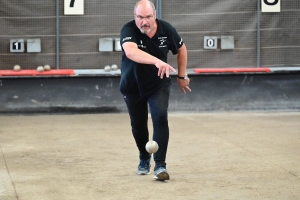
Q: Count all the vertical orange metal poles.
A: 0